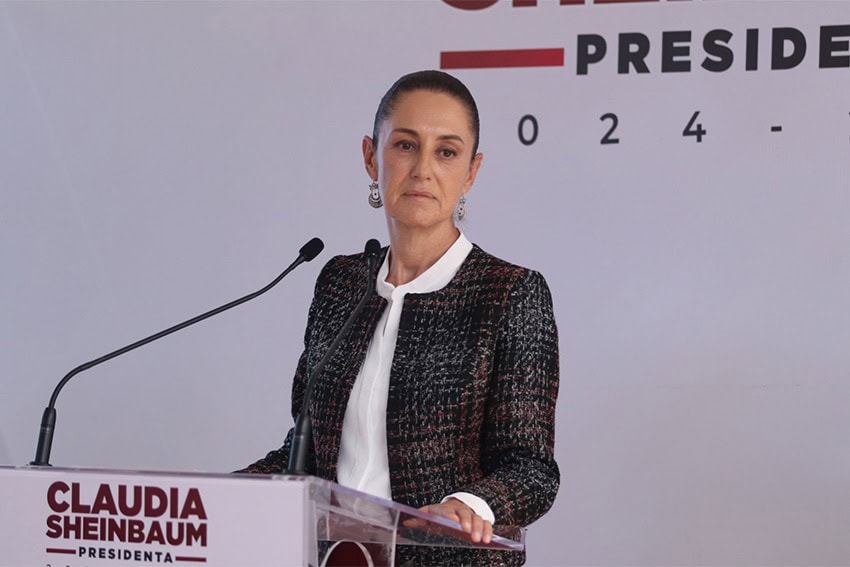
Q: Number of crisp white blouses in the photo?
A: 1